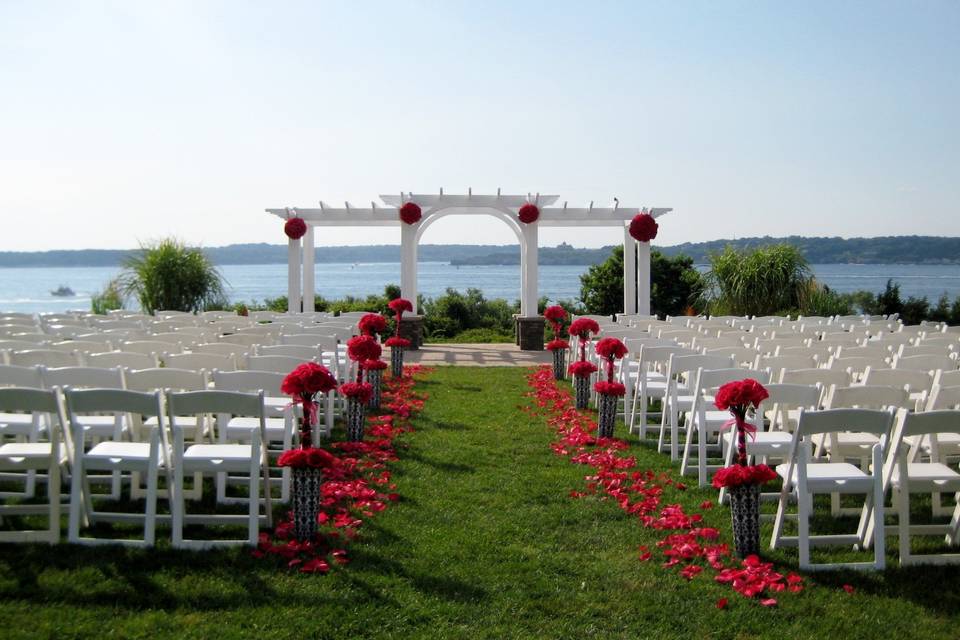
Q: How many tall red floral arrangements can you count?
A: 8